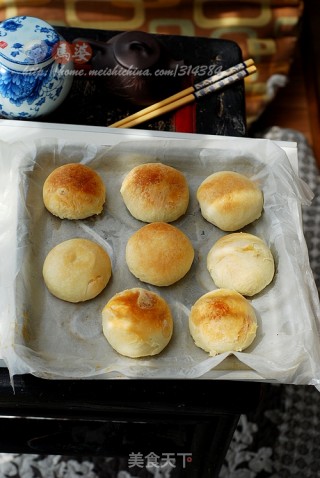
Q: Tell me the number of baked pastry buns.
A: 8